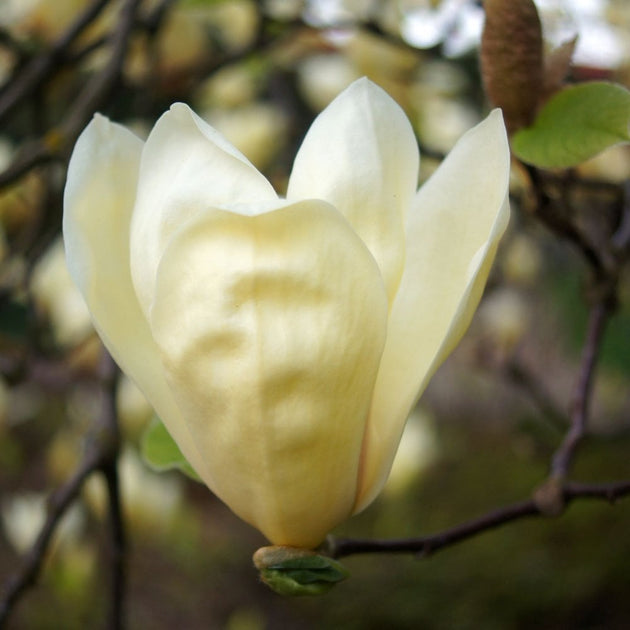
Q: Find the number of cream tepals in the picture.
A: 5